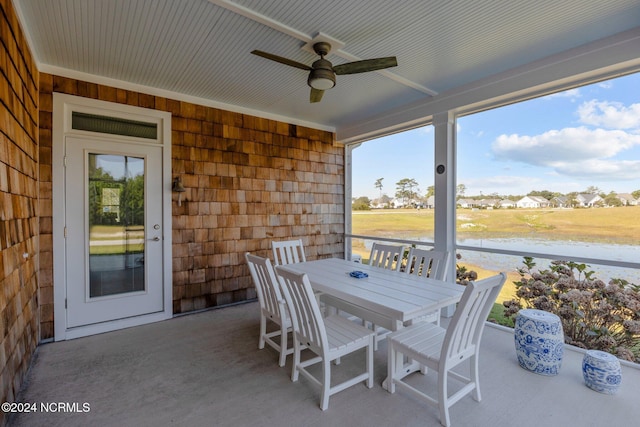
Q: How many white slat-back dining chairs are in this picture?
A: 6